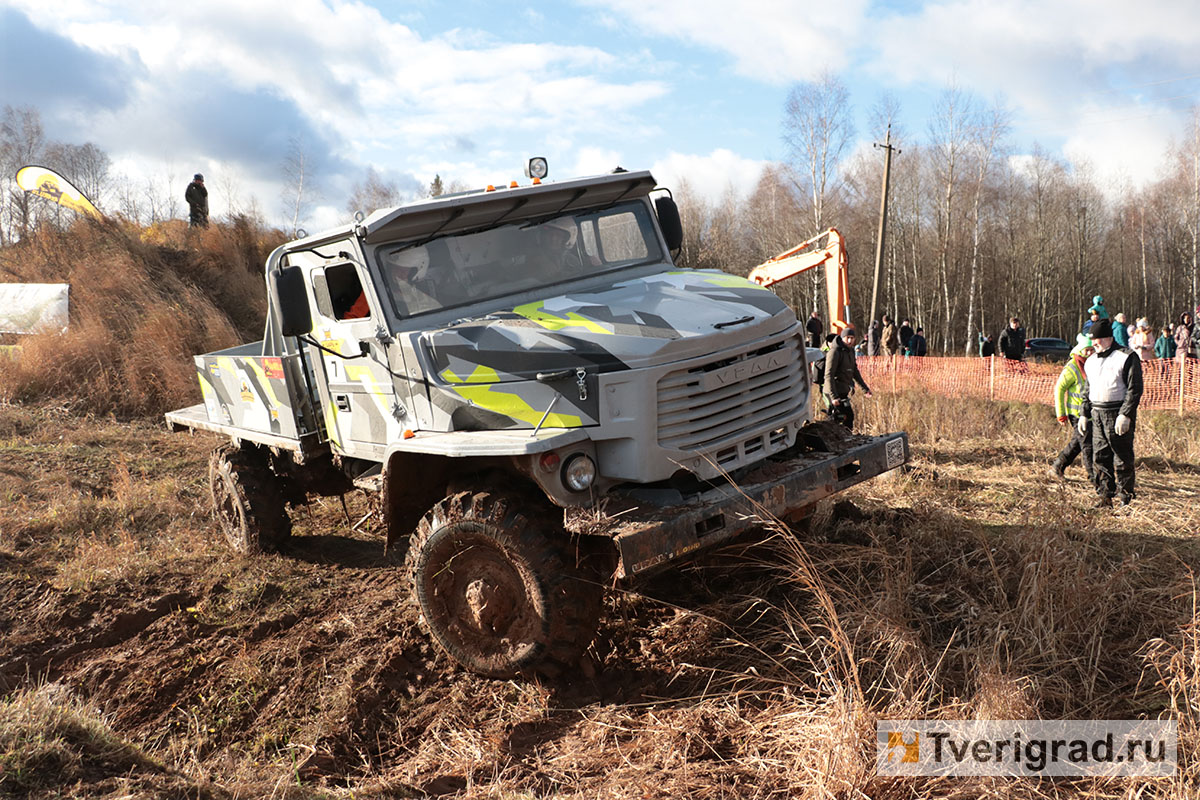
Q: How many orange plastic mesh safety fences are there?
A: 1